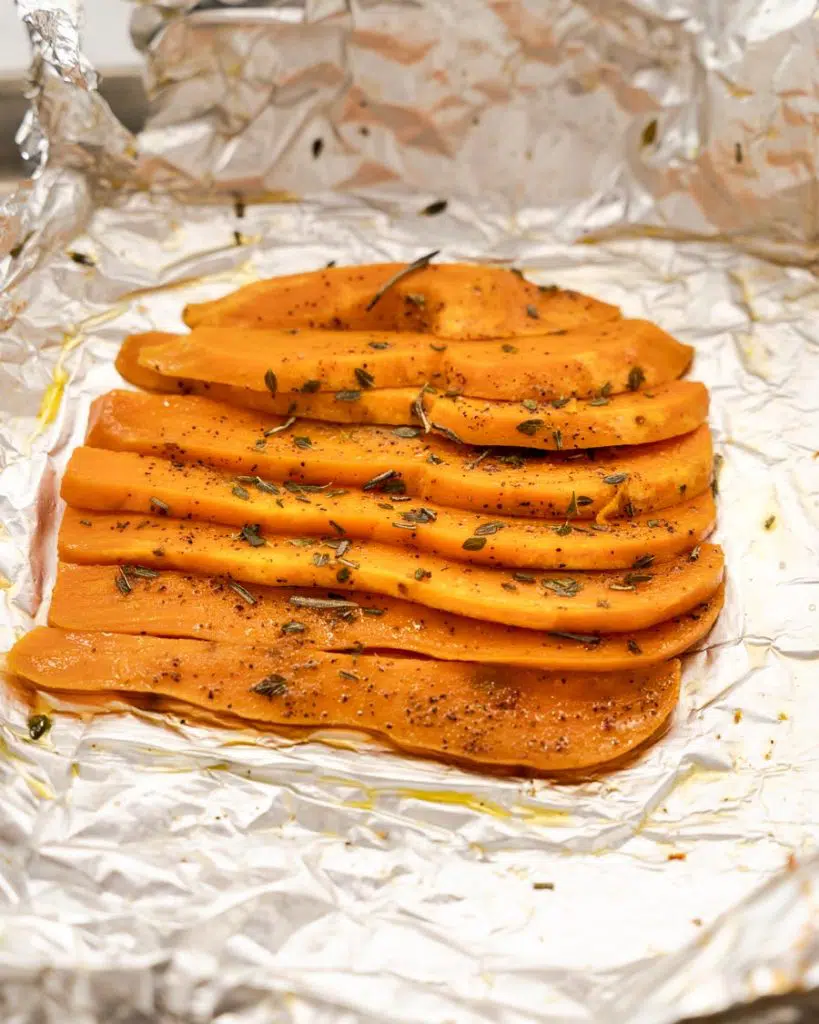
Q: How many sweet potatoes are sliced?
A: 8